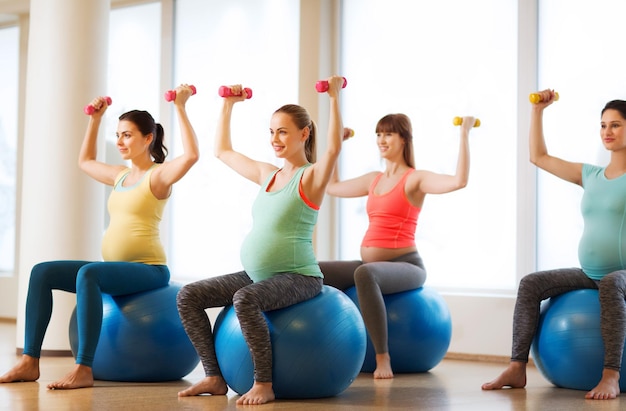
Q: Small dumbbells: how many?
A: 7